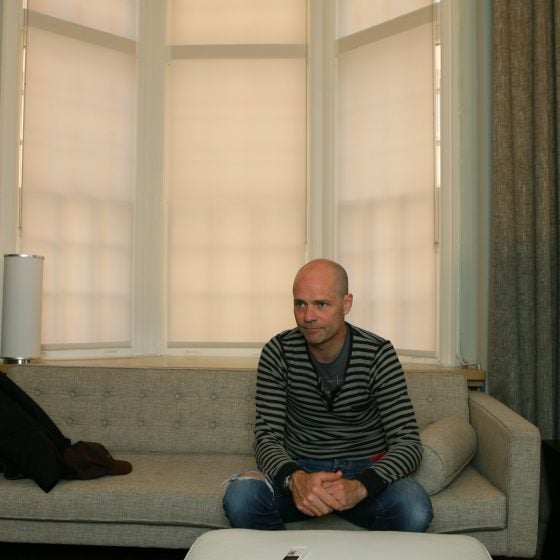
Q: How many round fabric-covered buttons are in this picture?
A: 14